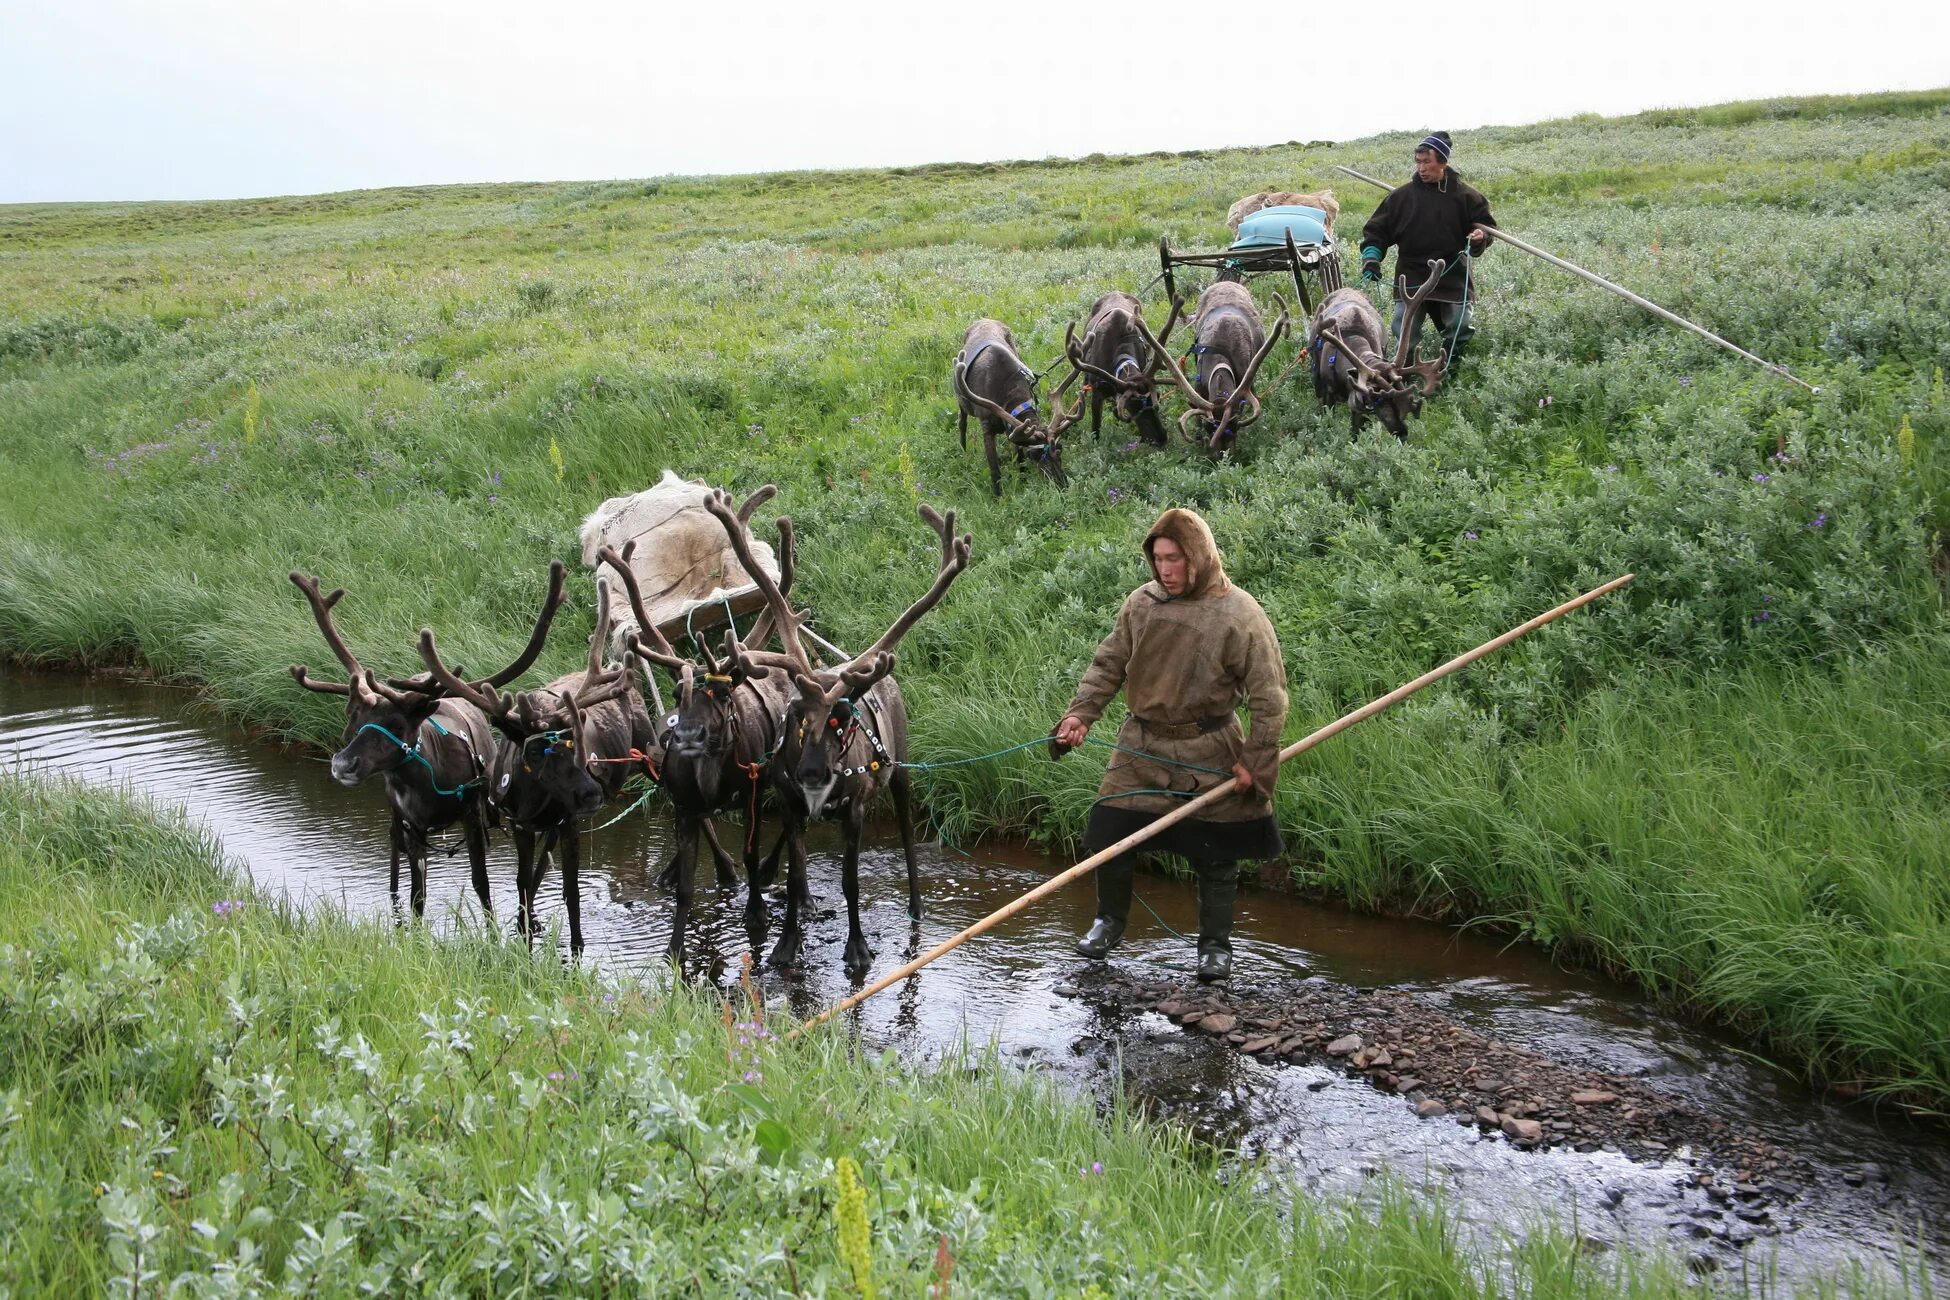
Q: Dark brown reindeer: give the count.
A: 8